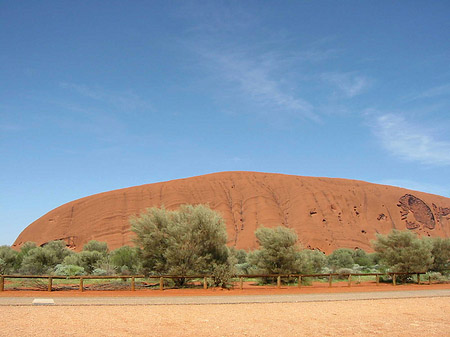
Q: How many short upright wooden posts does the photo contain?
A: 15